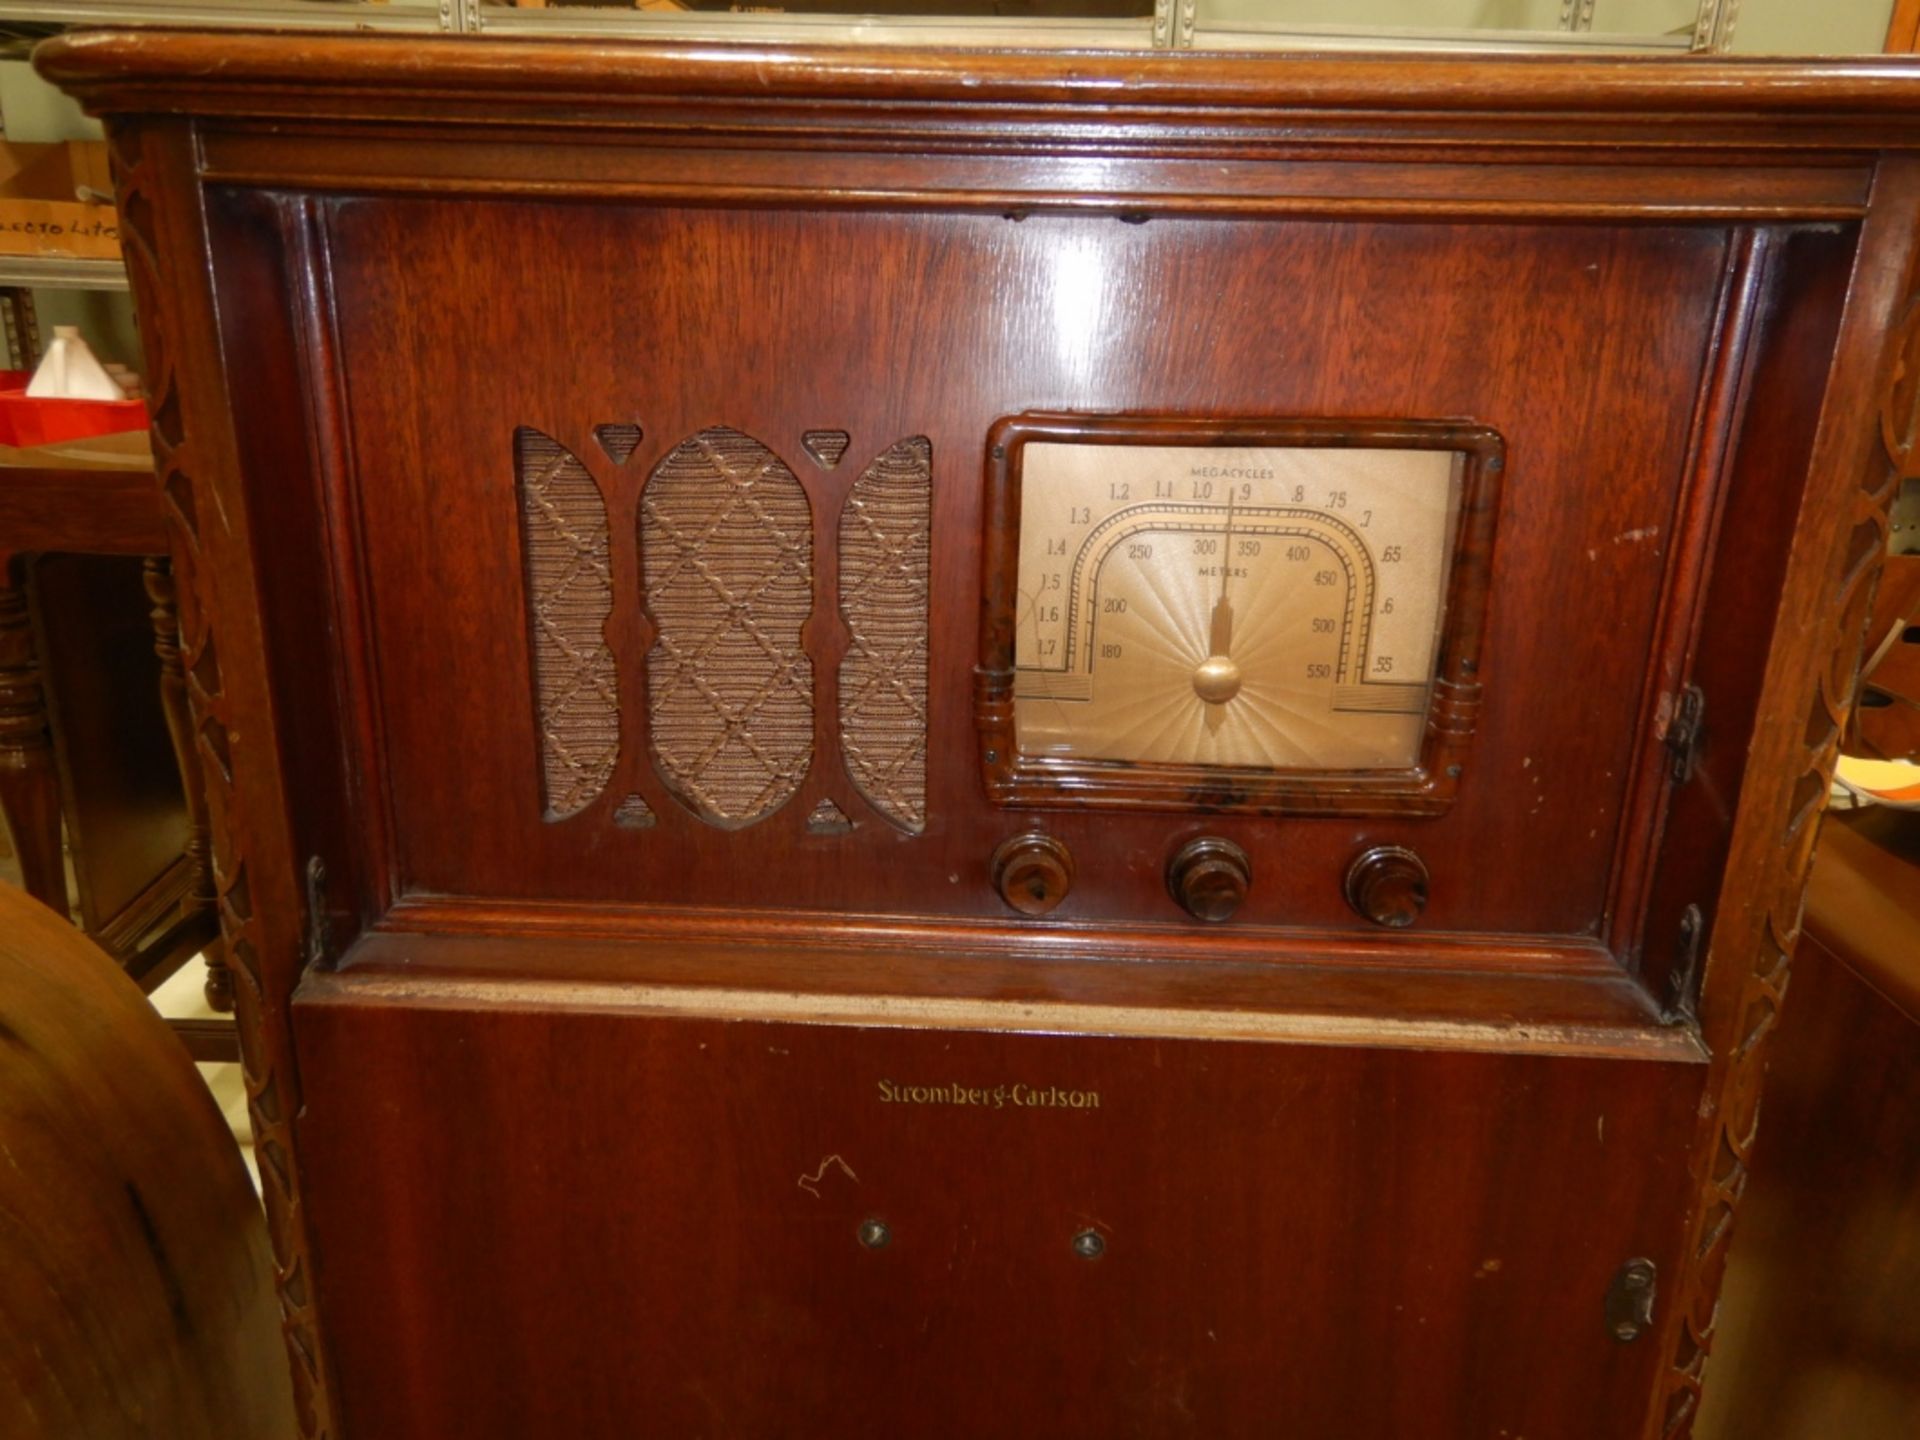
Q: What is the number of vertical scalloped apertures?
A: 3